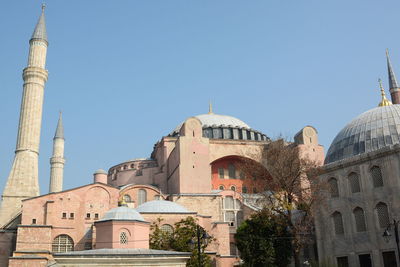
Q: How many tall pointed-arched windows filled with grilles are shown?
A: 6